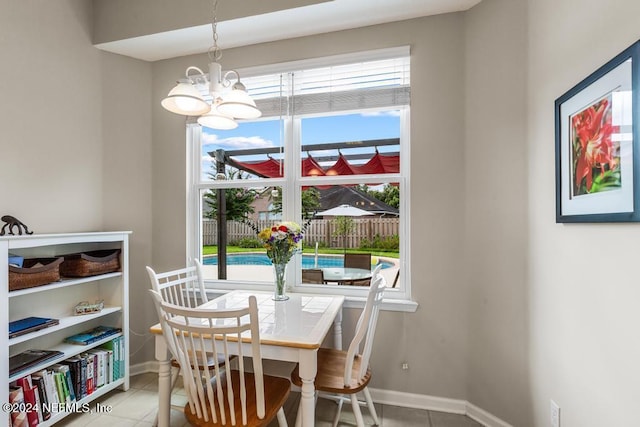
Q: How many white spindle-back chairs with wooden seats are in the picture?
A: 3